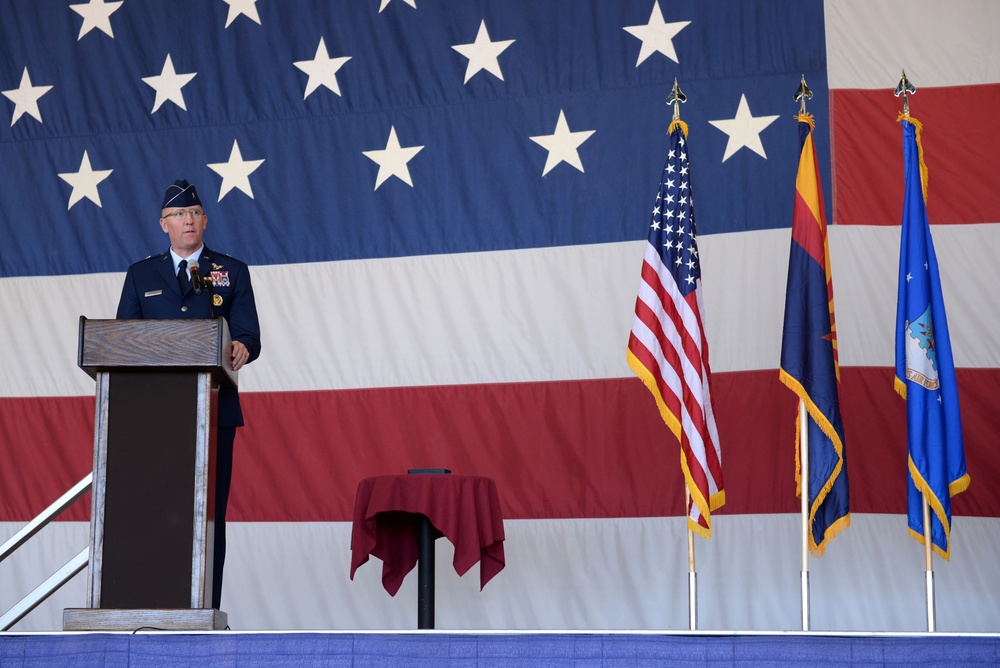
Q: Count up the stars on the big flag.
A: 13